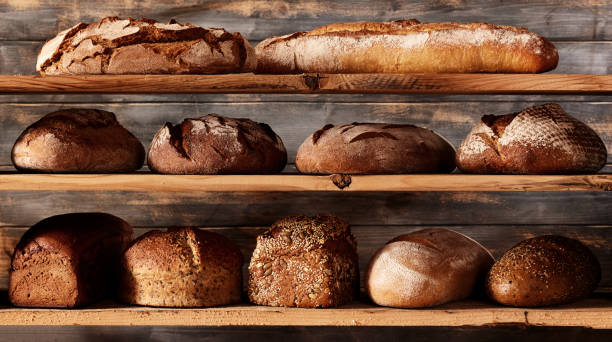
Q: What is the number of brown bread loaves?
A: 11